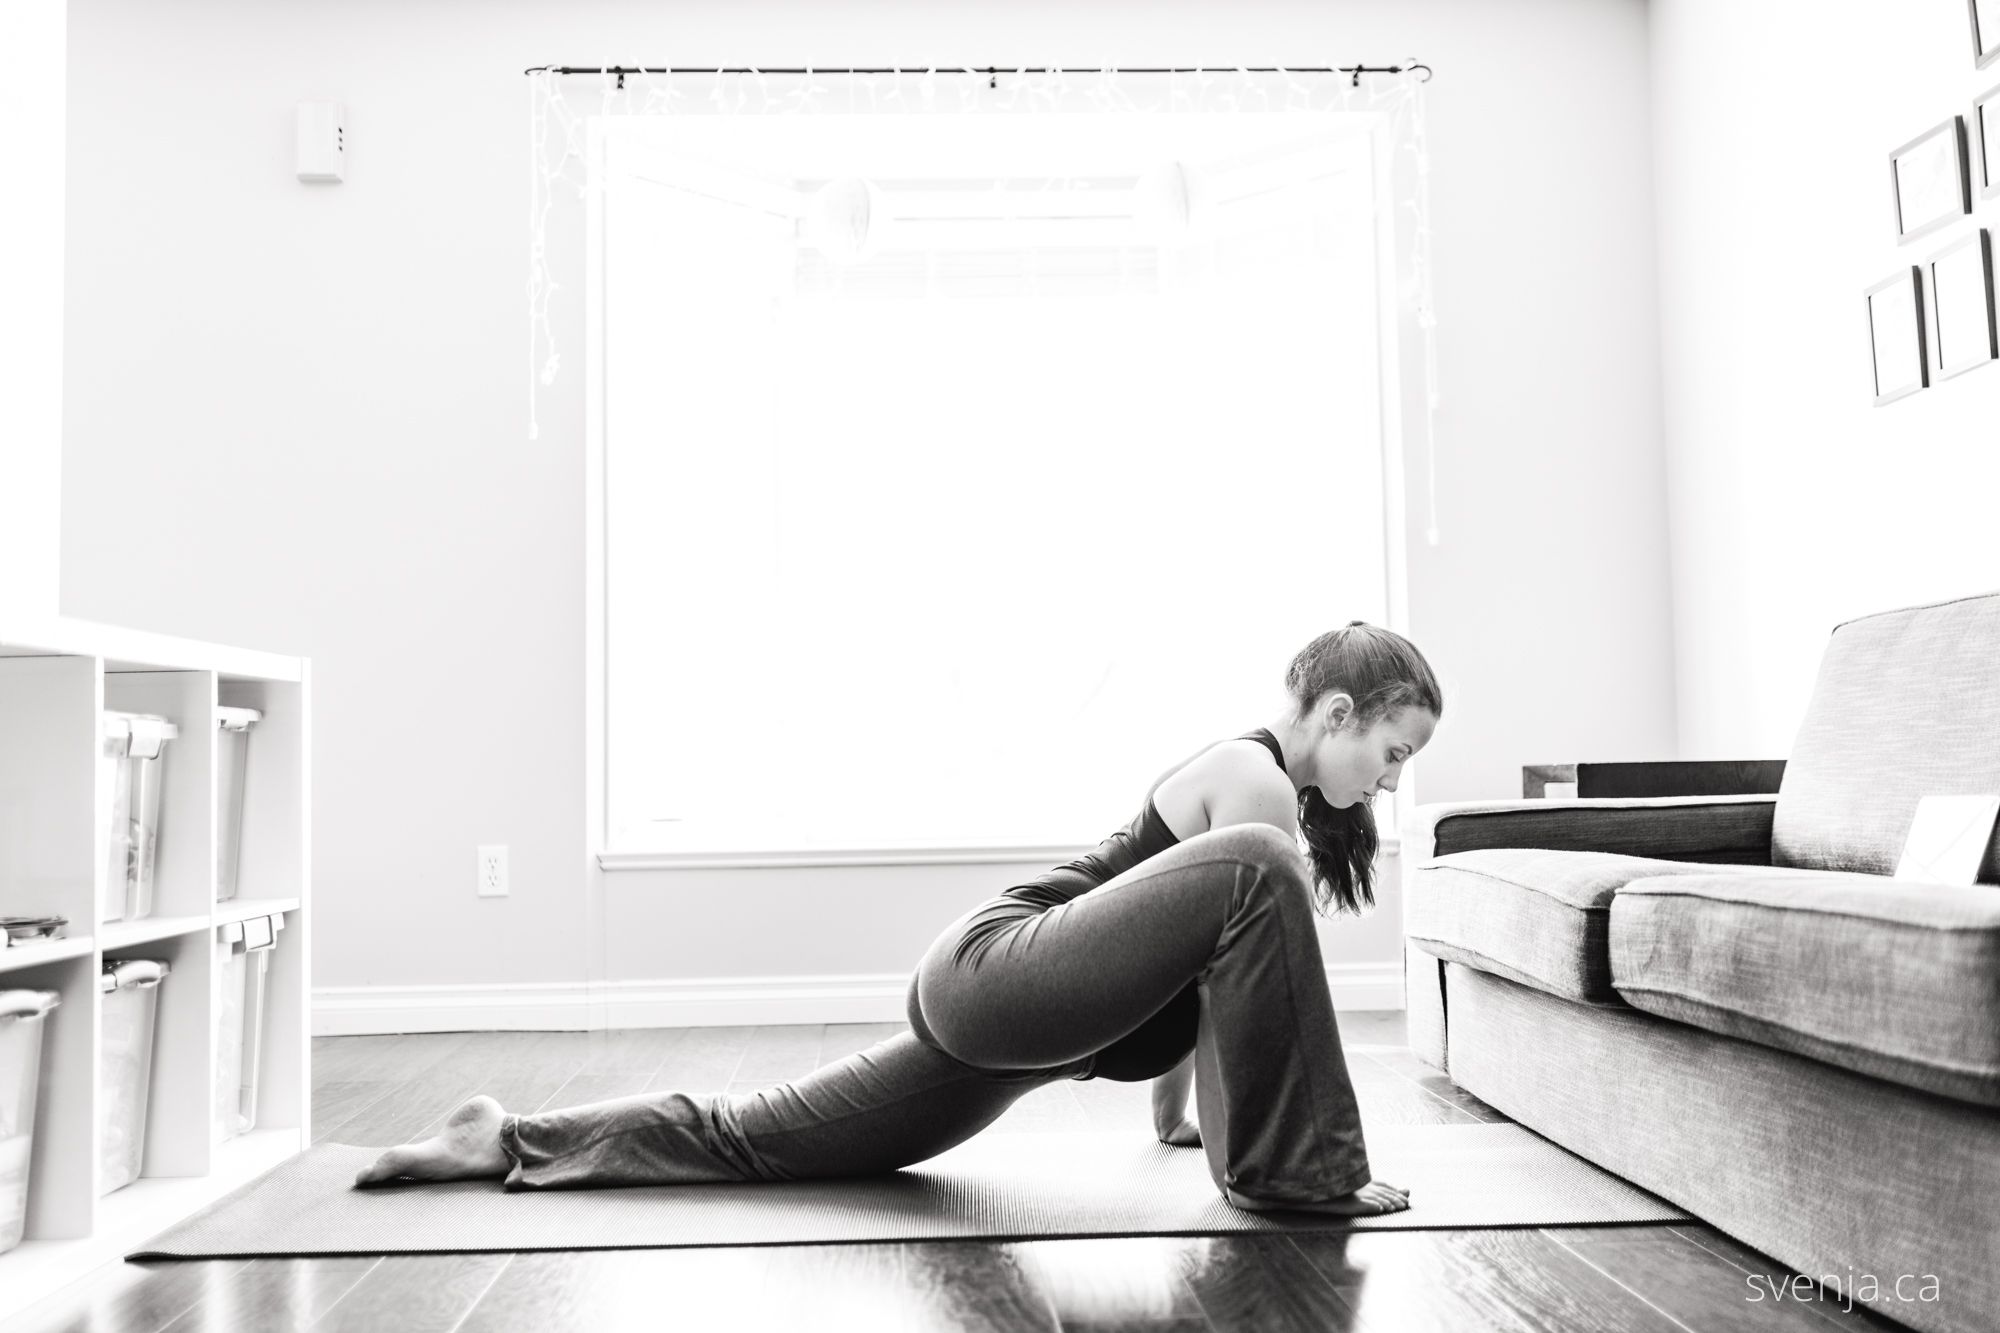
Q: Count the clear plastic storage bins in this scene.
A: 5